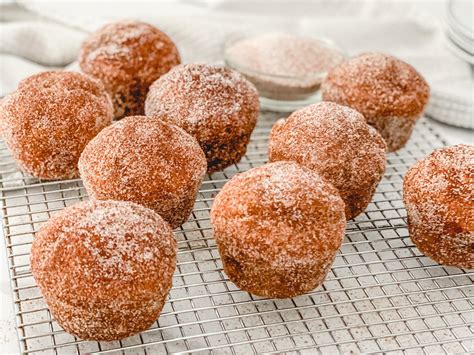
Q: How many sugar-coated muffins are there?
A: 9